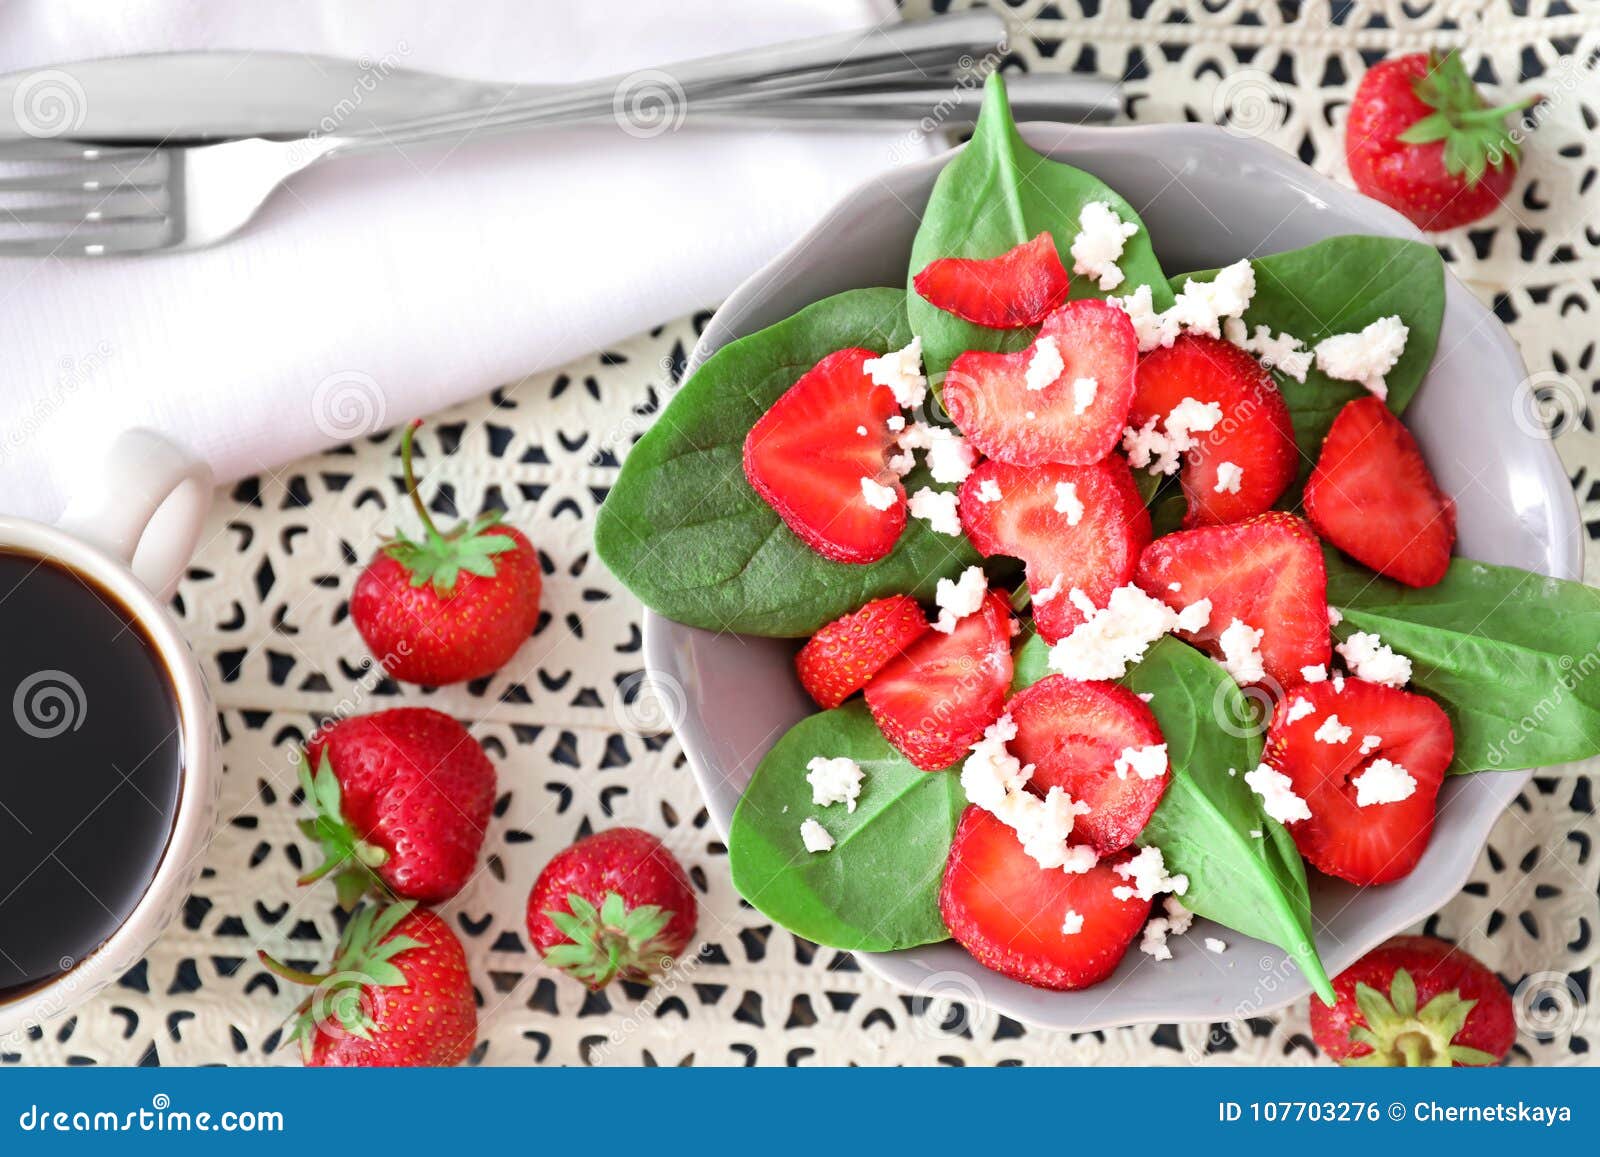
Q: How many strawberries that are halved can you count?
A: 12